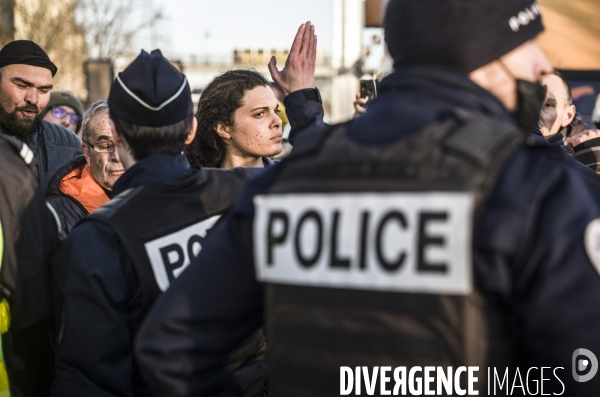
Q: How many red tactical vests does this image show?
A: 0